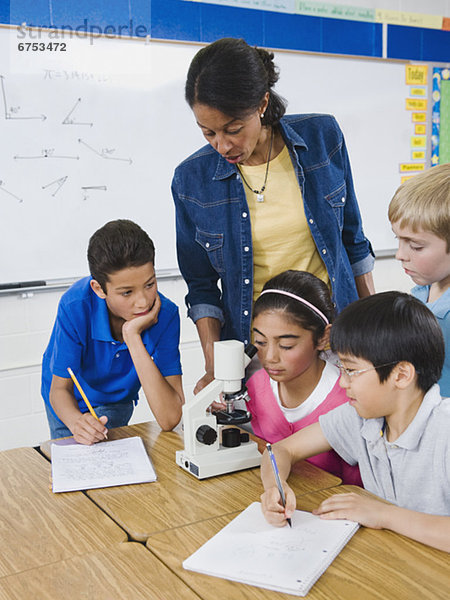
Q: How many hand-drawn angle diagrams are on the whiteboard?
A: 7